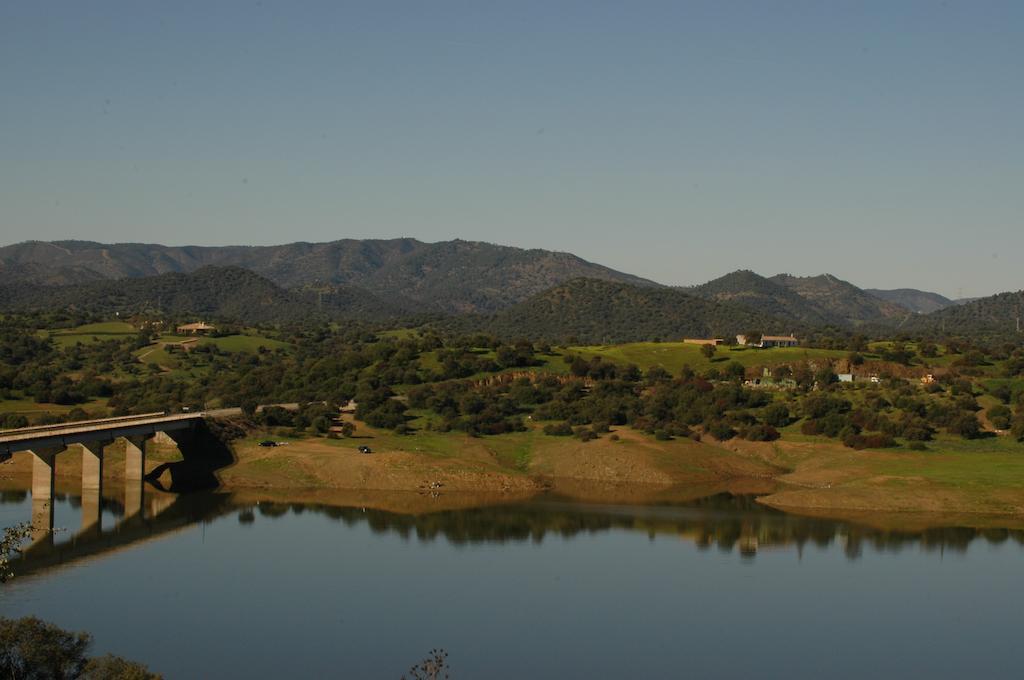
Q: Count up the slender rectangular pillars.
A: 3